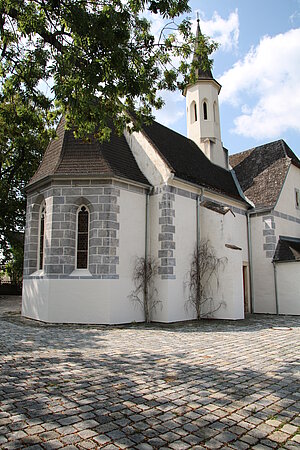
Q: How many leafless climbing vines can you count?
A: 2